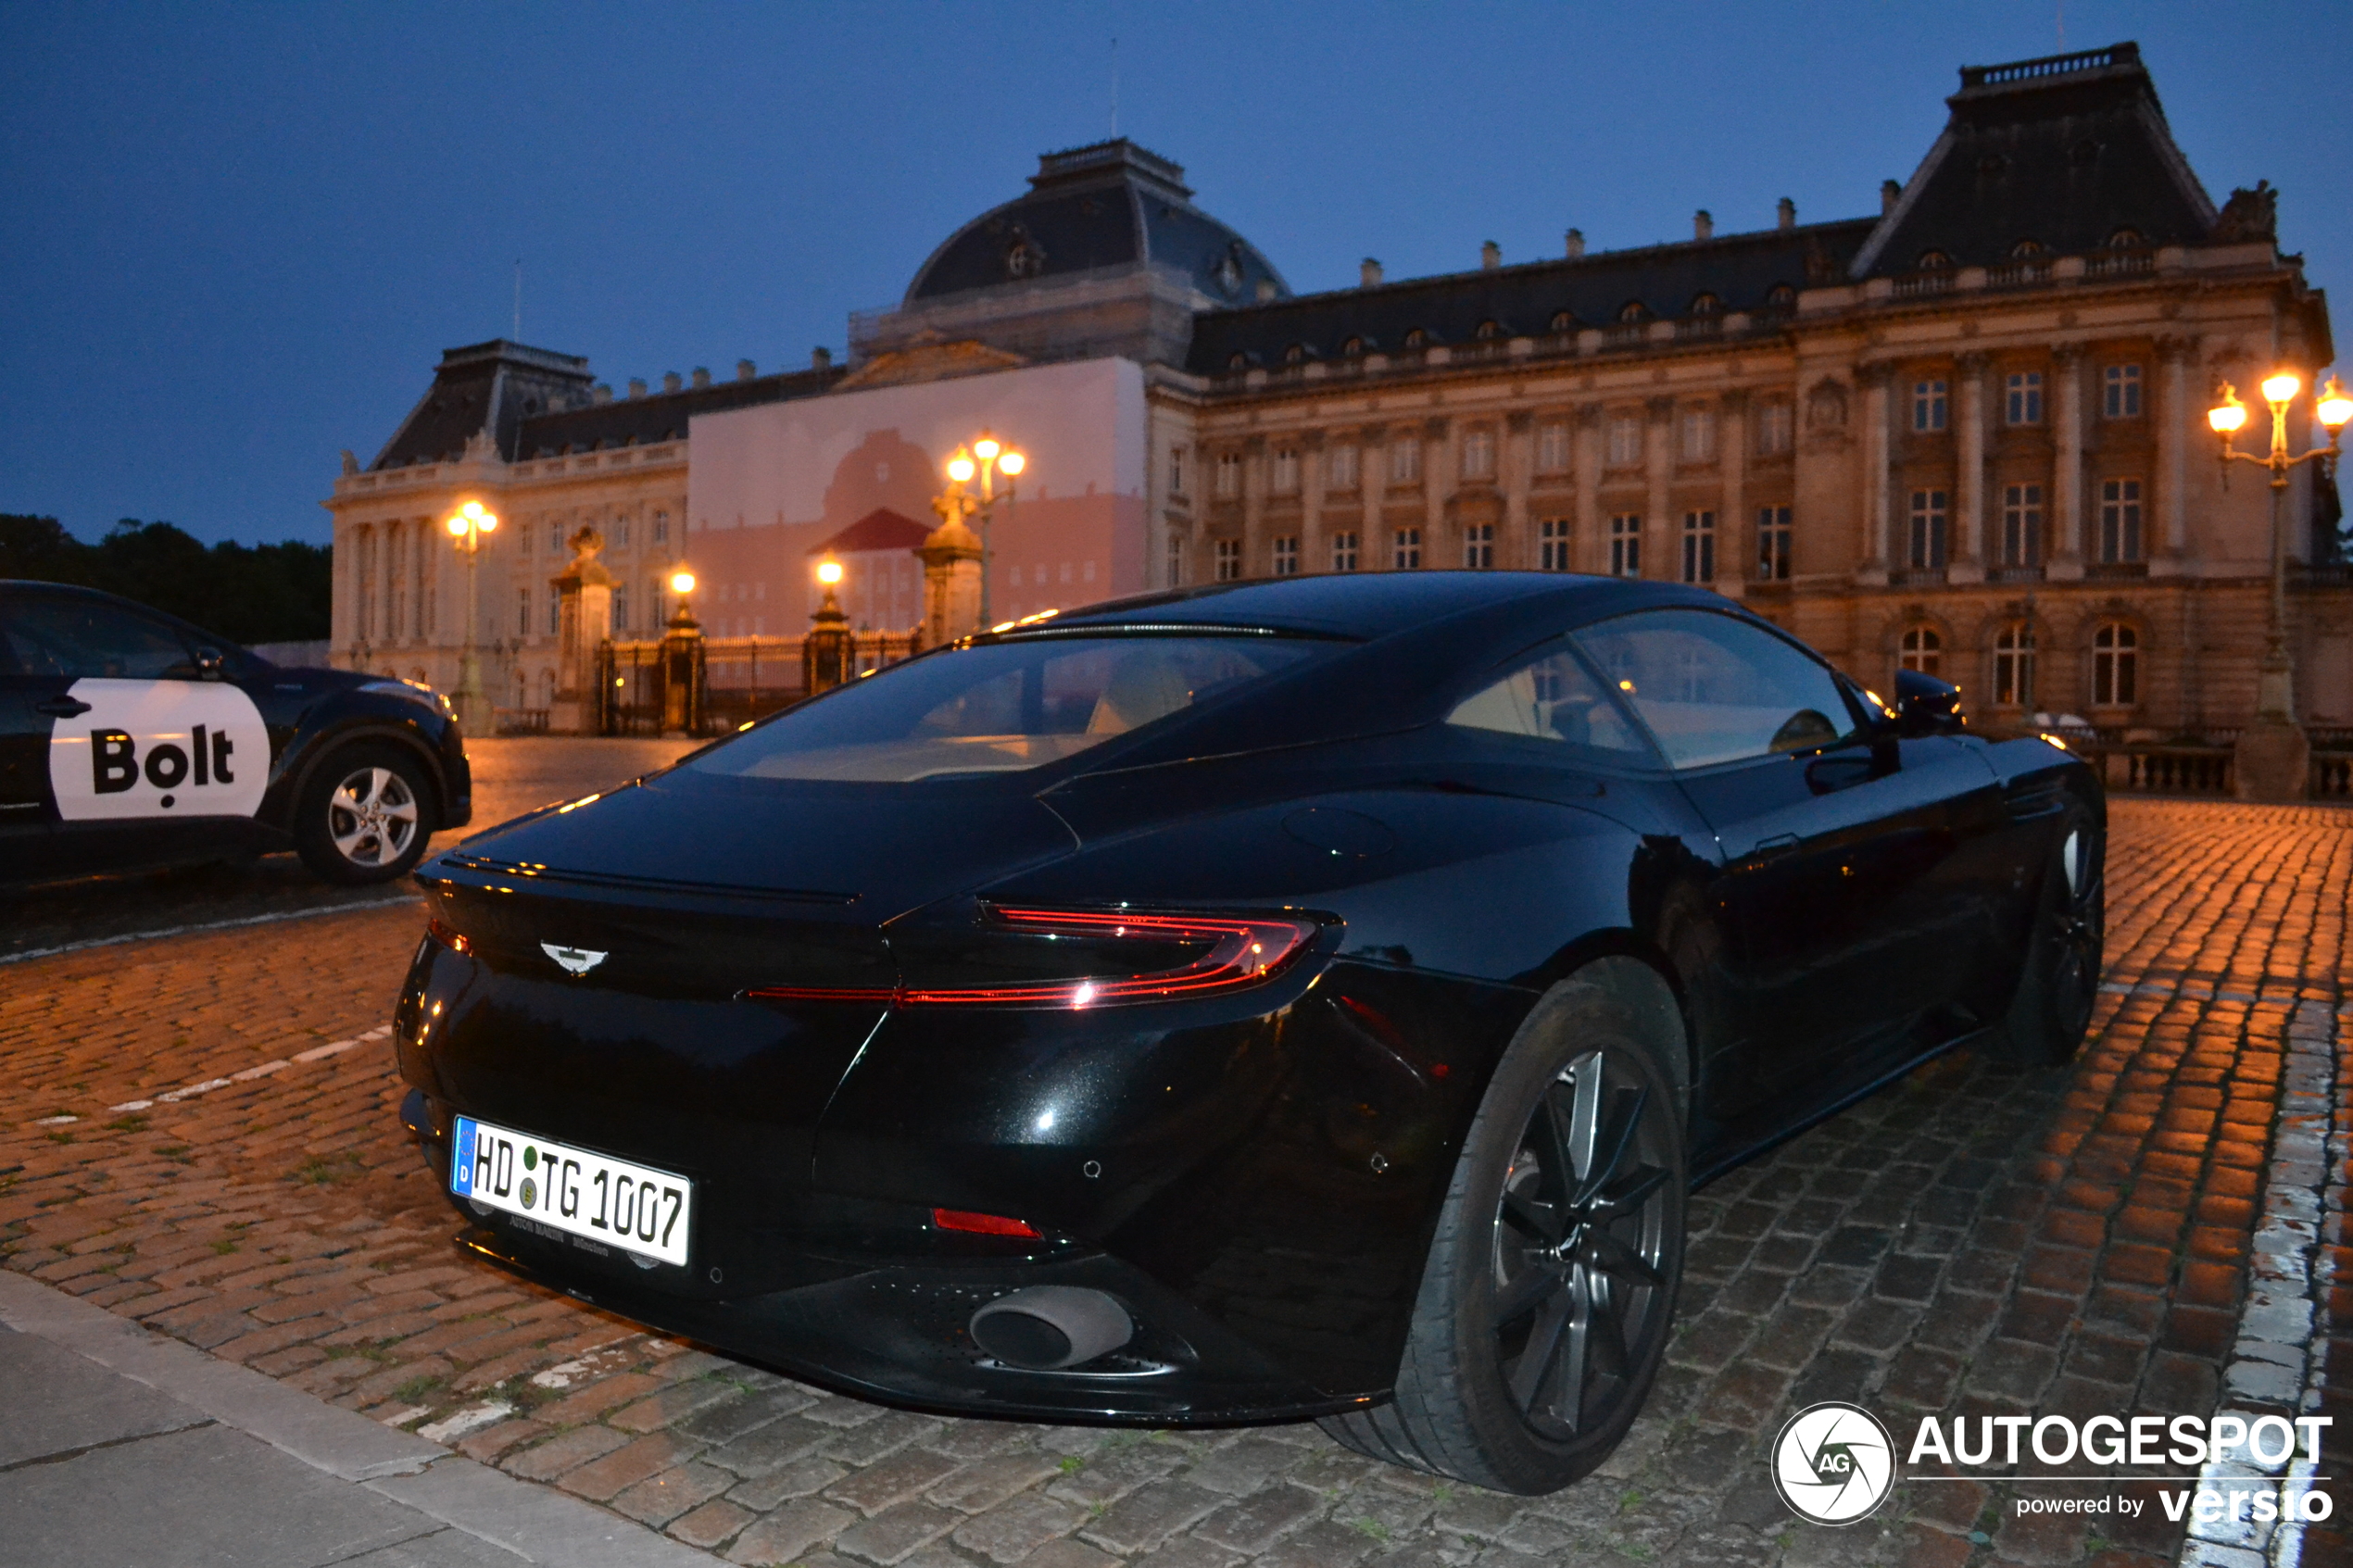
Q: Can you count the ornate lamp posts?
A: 5